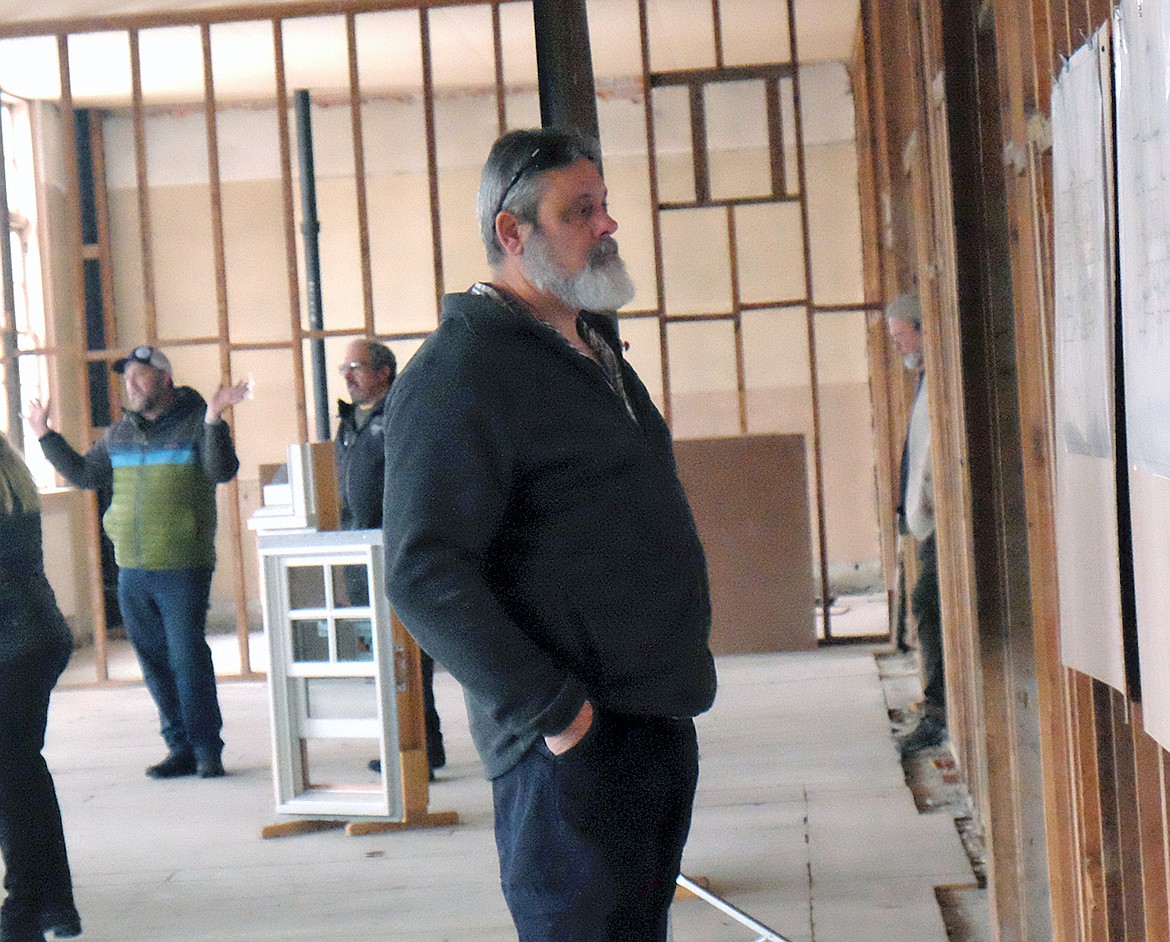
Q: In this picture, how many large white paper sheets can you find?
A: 2